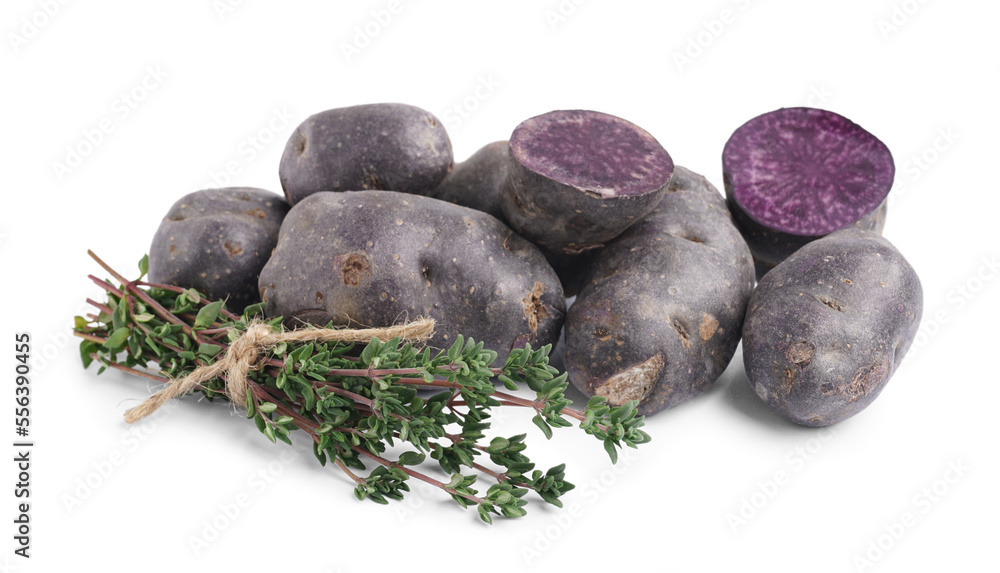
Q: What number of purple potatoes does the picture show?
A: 8